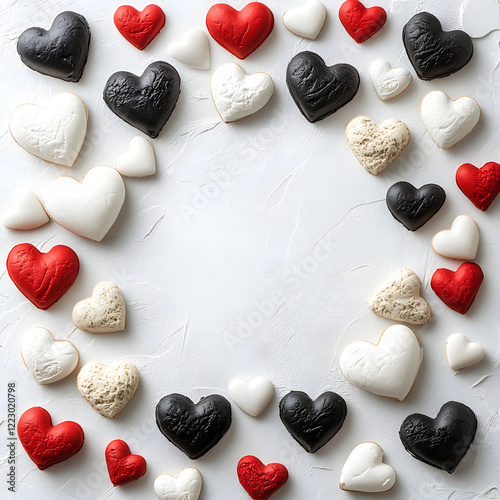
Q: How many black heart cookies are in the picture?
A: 8